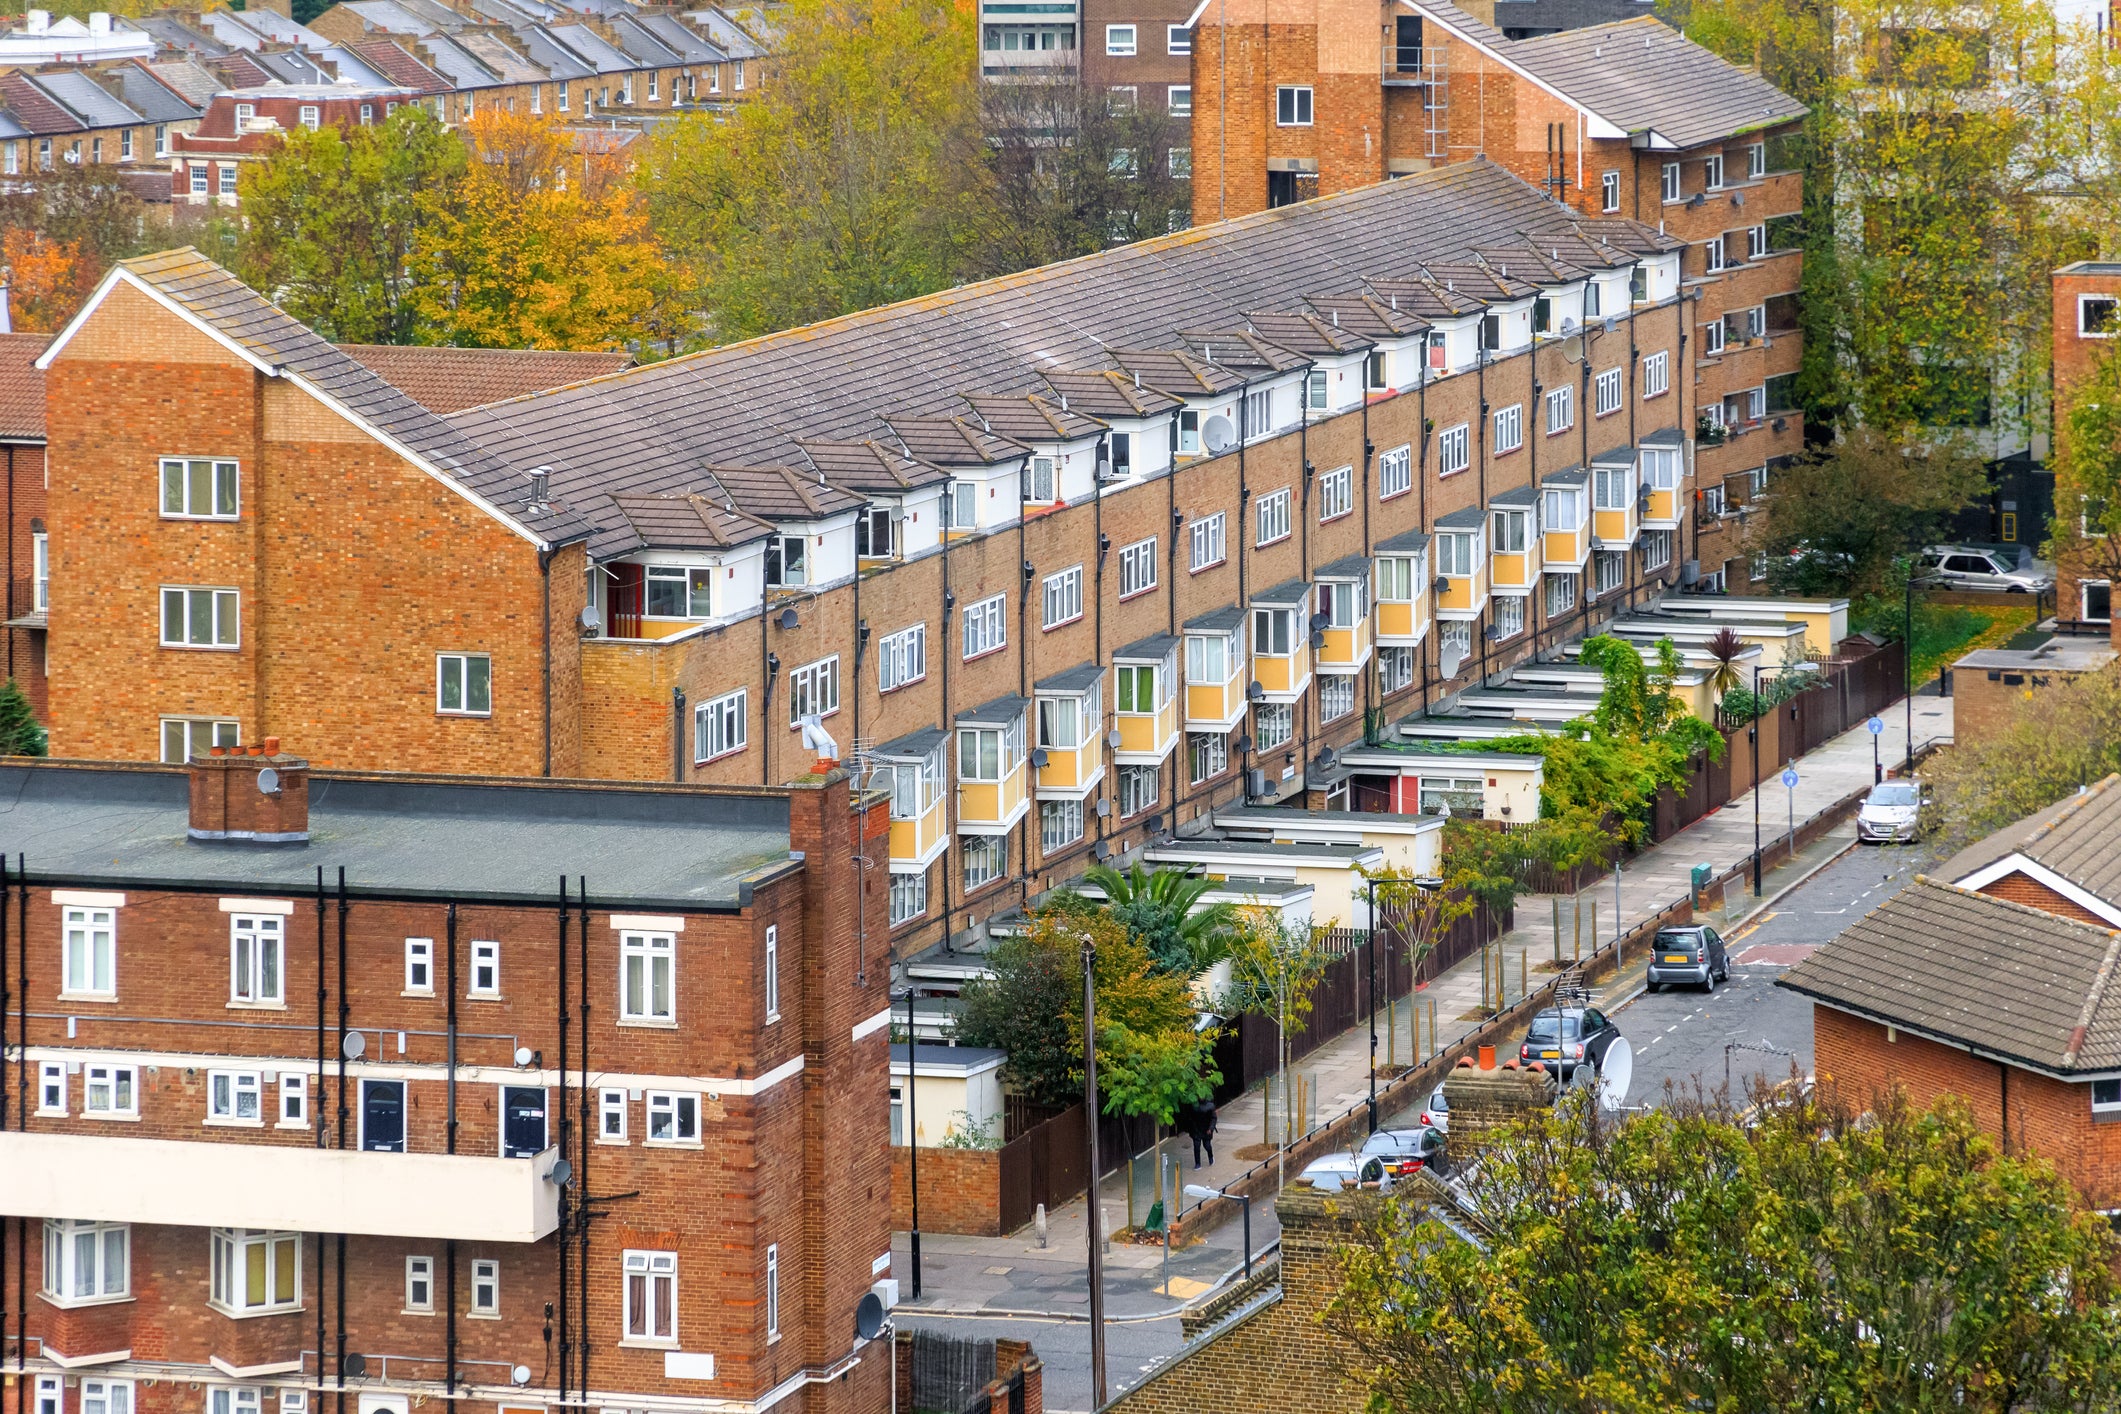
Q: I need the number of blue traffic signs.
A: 2